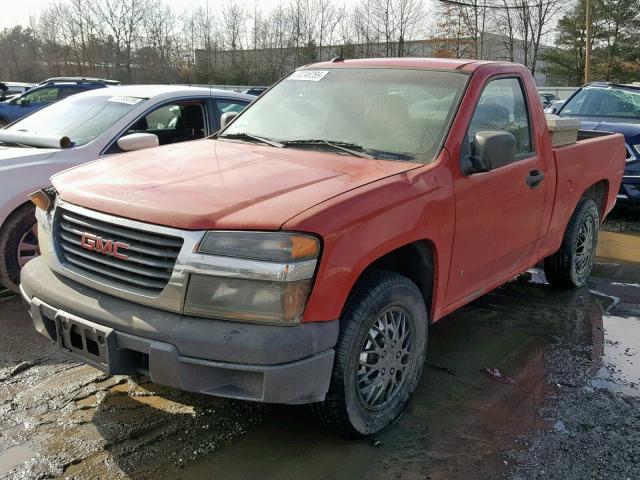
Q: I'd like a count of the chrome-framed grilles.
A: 1